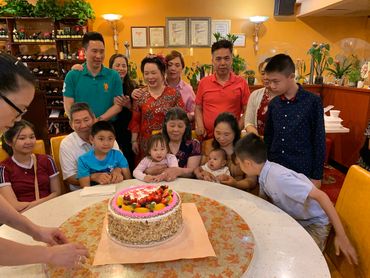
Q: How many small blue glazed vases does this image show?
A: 0